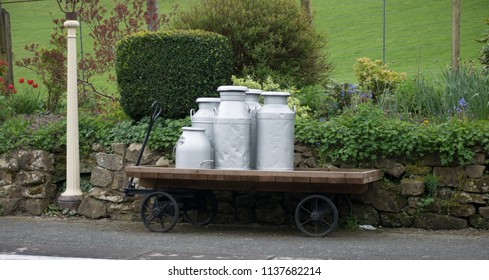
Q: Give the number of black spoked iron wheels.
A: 4